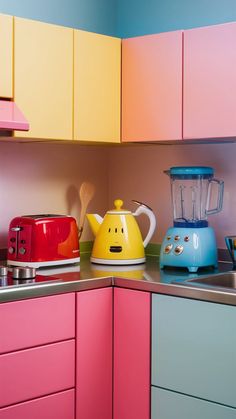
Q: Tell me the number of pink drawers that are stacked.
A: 3